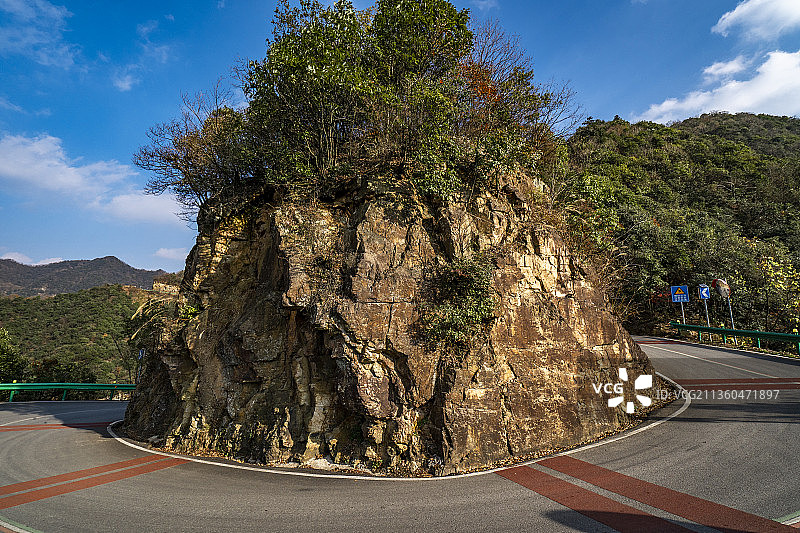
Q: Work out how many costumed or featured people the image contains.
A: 0